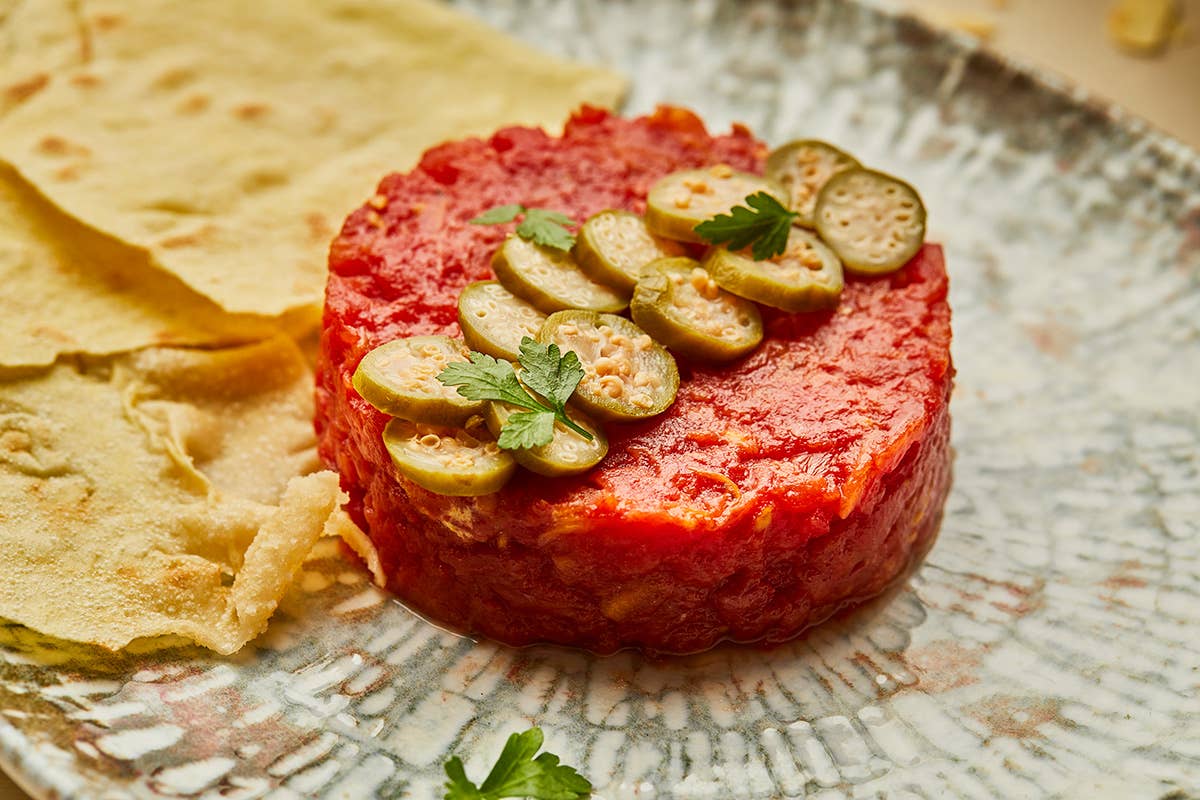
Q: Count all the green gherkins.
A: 12